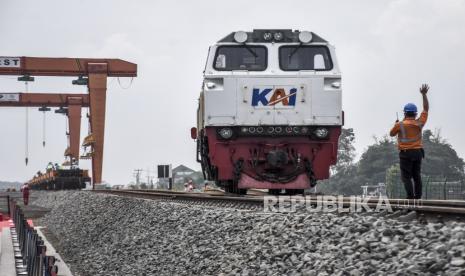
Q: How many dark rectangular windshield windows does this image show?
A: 2